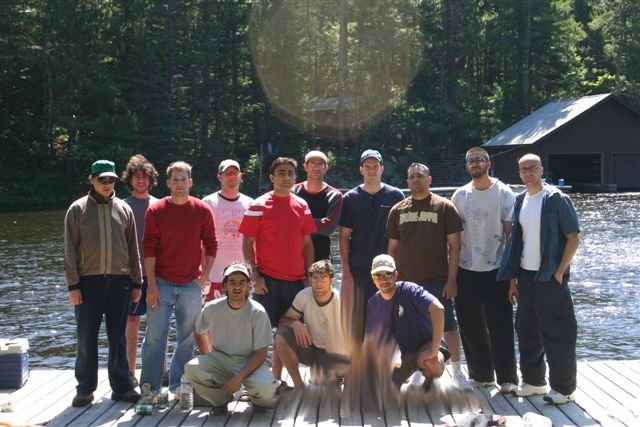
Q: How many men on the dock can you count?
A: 13